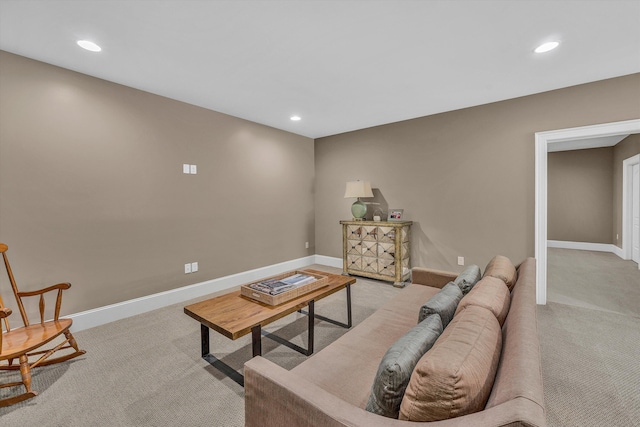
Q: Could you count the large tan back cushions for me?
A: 3